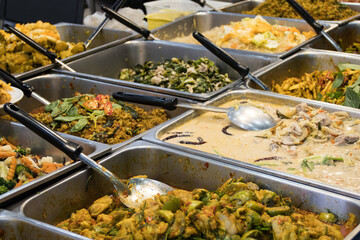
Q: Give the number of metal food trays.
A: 11